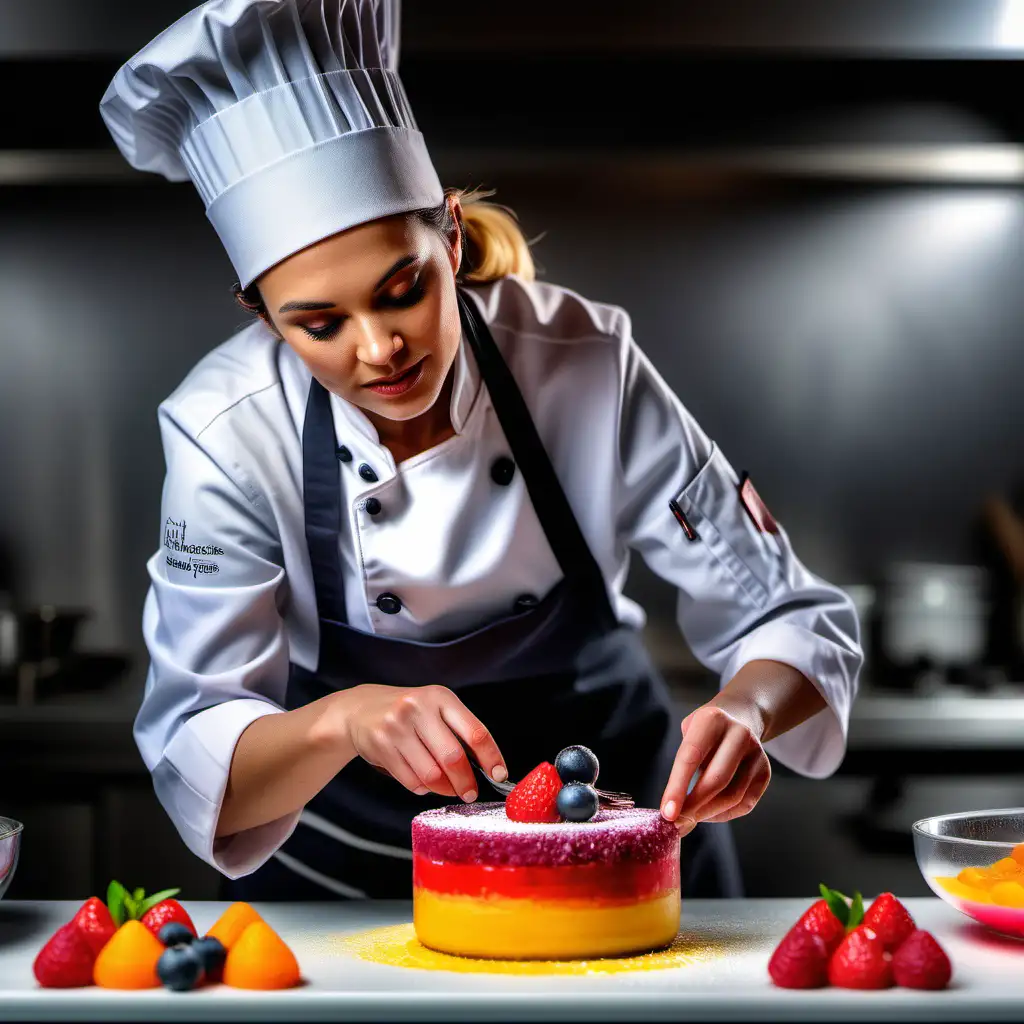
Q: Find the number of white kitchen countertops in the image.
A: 1